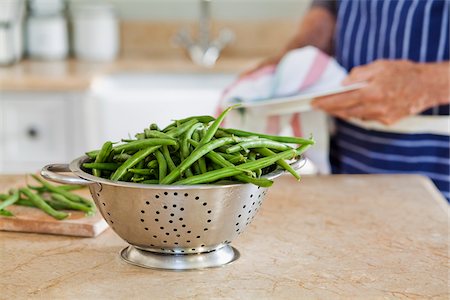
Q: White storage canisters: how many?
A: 3